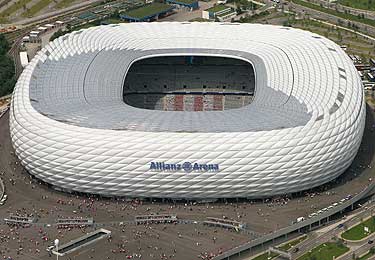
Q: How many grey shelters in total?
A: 4